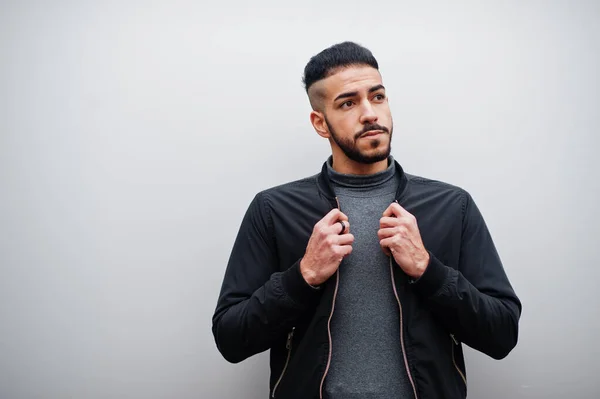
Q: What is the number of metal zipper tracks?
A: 4